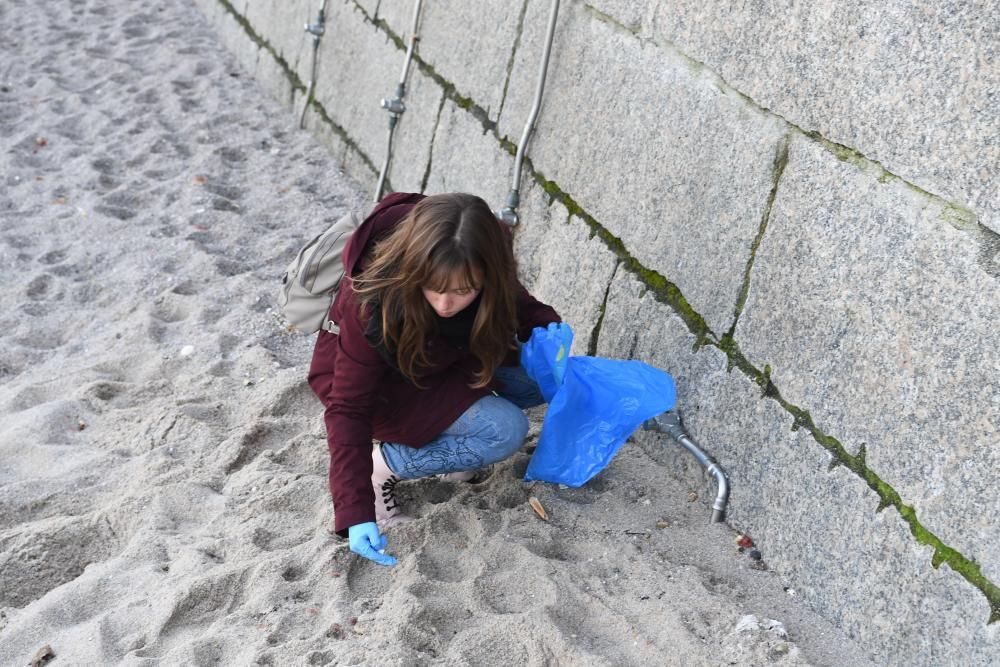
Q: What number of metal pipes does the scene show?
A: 4